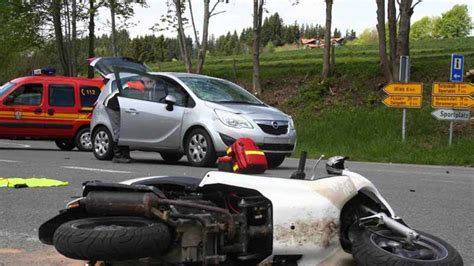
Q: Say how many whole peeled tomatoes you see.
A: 0